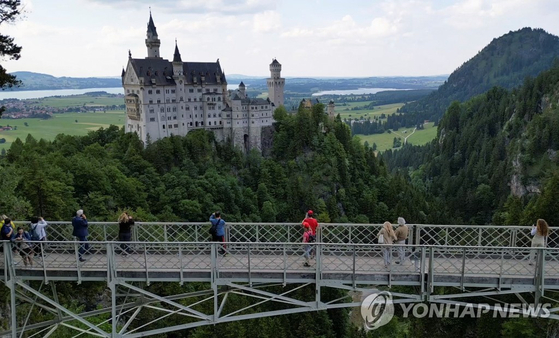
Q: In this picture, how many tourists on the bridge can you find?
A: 12